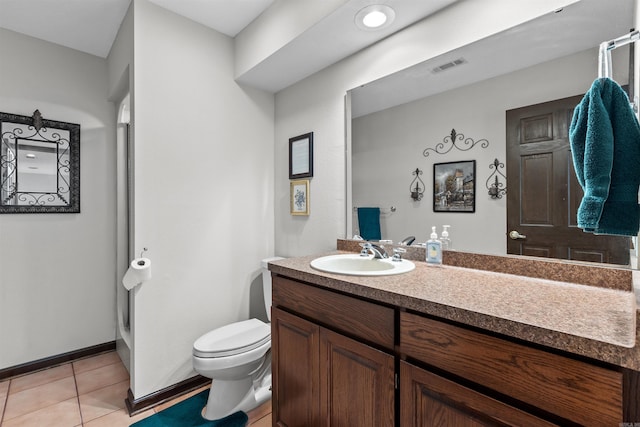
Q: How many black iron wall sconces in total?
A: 2